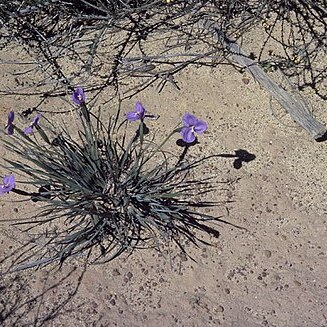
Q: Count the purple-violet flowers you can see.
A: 6